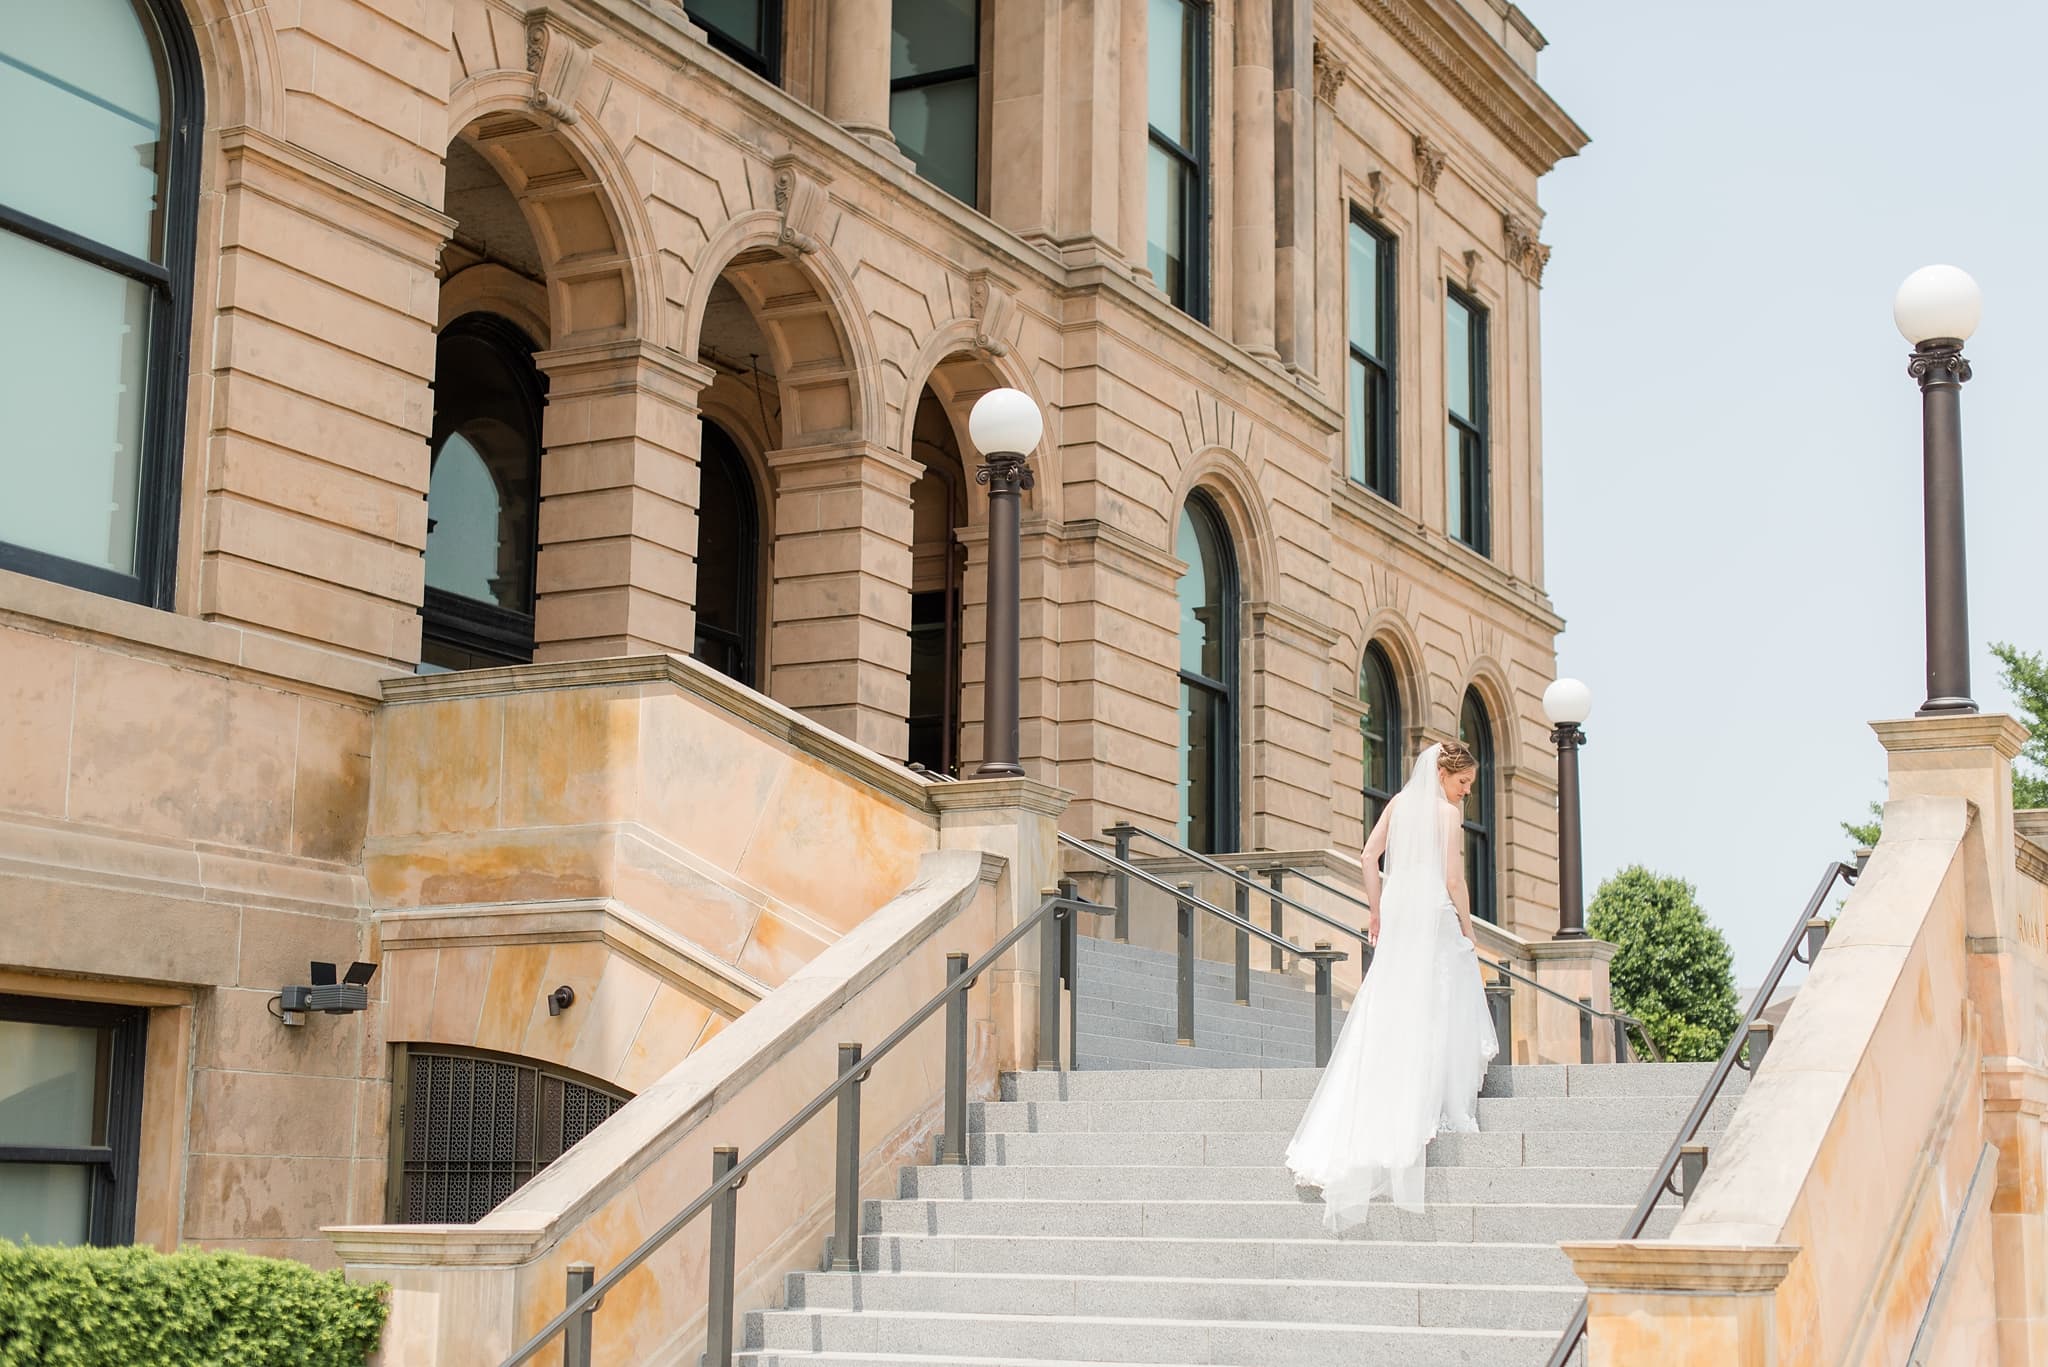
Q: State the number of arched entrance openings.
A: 3